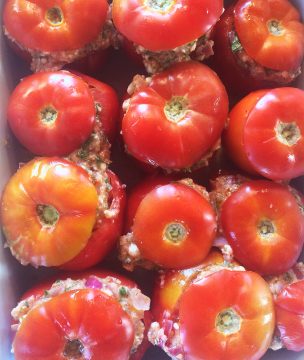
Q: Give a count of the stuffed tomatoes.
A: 12